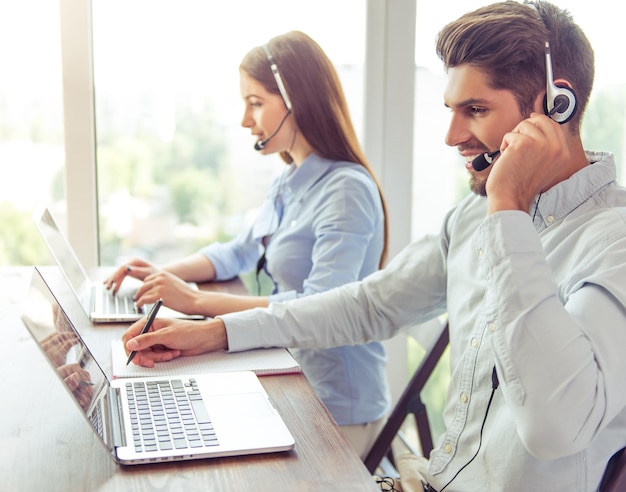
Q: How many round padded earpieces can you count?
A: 1